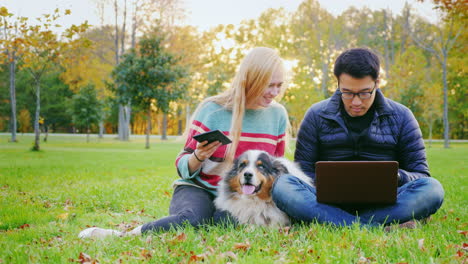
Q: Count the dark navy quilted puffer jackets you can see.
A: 1